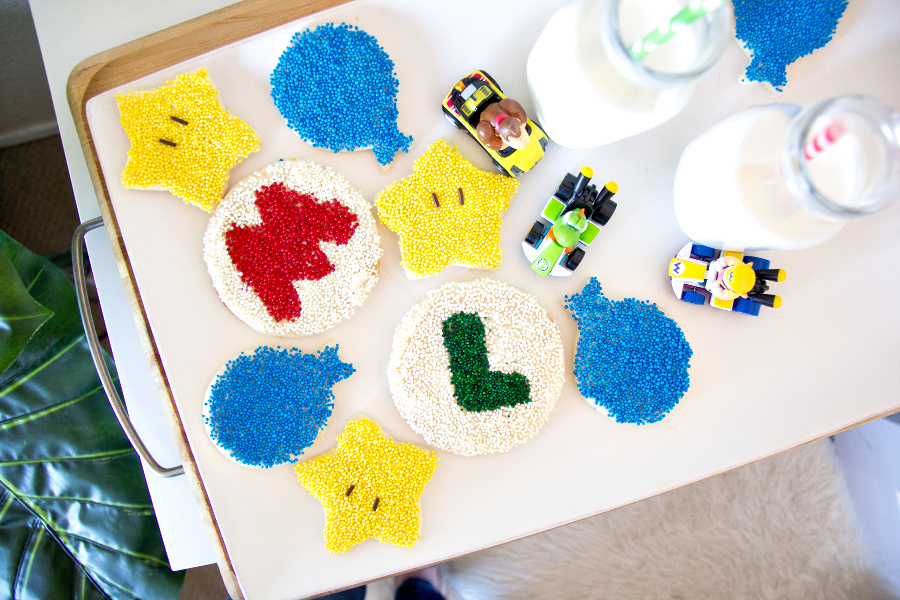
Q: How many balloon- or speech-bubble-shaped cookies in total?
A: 4